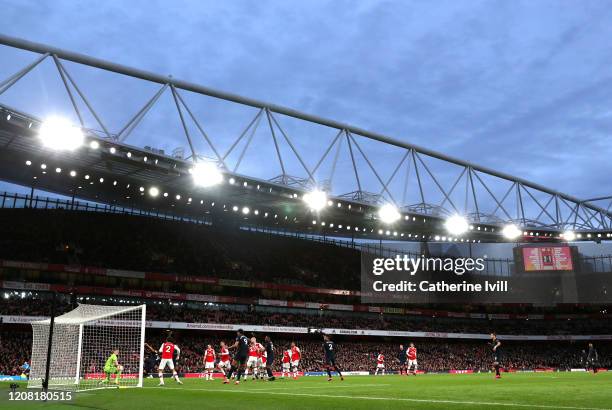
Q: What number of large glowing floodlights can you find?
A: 7